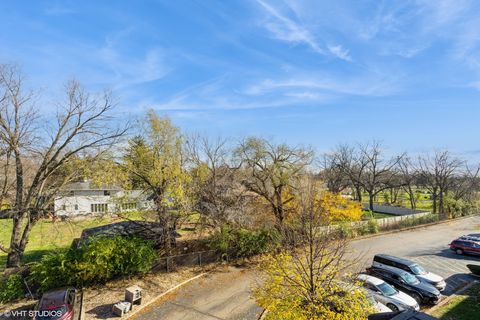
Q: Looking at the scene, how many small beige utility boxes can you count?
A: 2